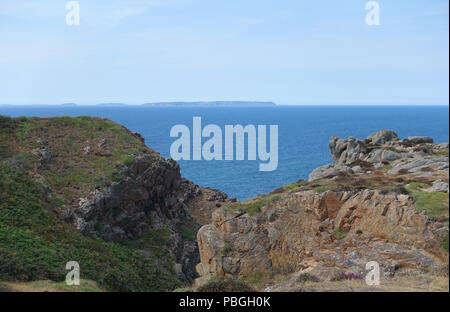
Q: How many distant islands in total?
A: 3